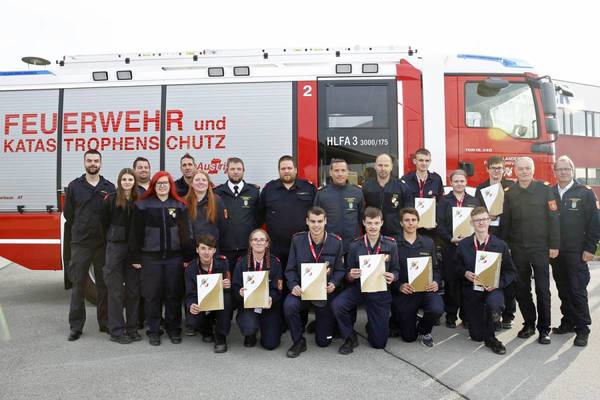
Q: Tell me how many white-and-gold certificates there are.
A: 9